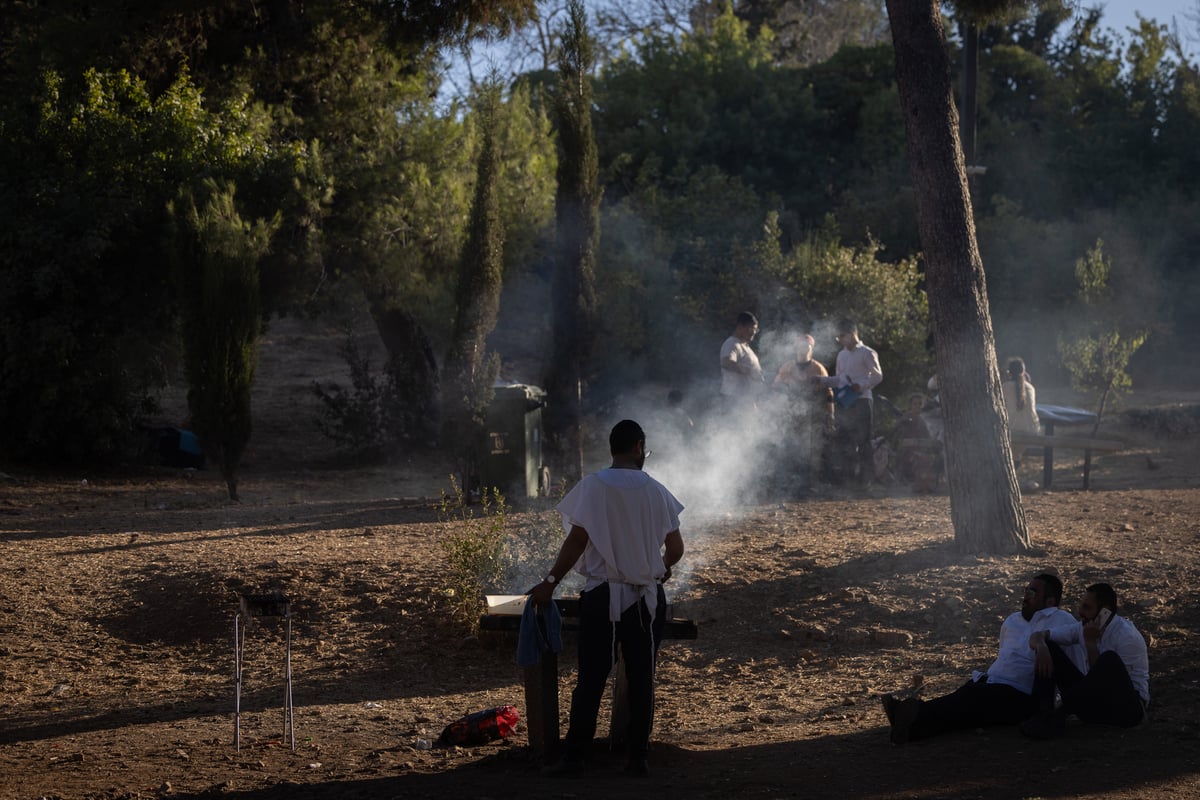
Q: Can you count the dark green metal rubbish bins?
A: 1